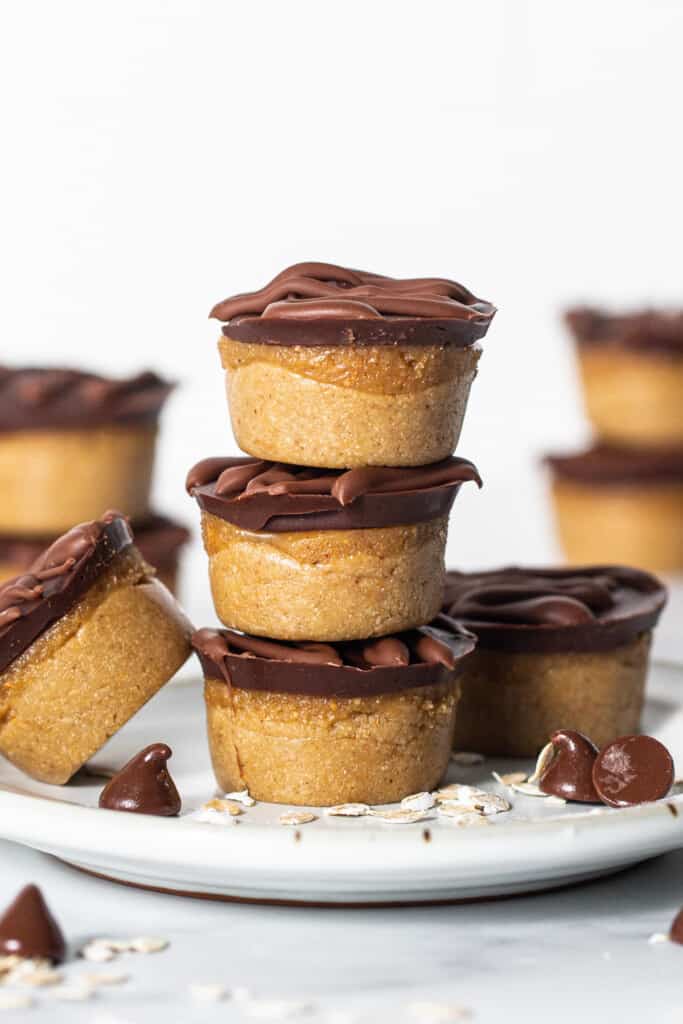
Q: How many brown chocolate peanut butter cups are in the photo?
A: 9